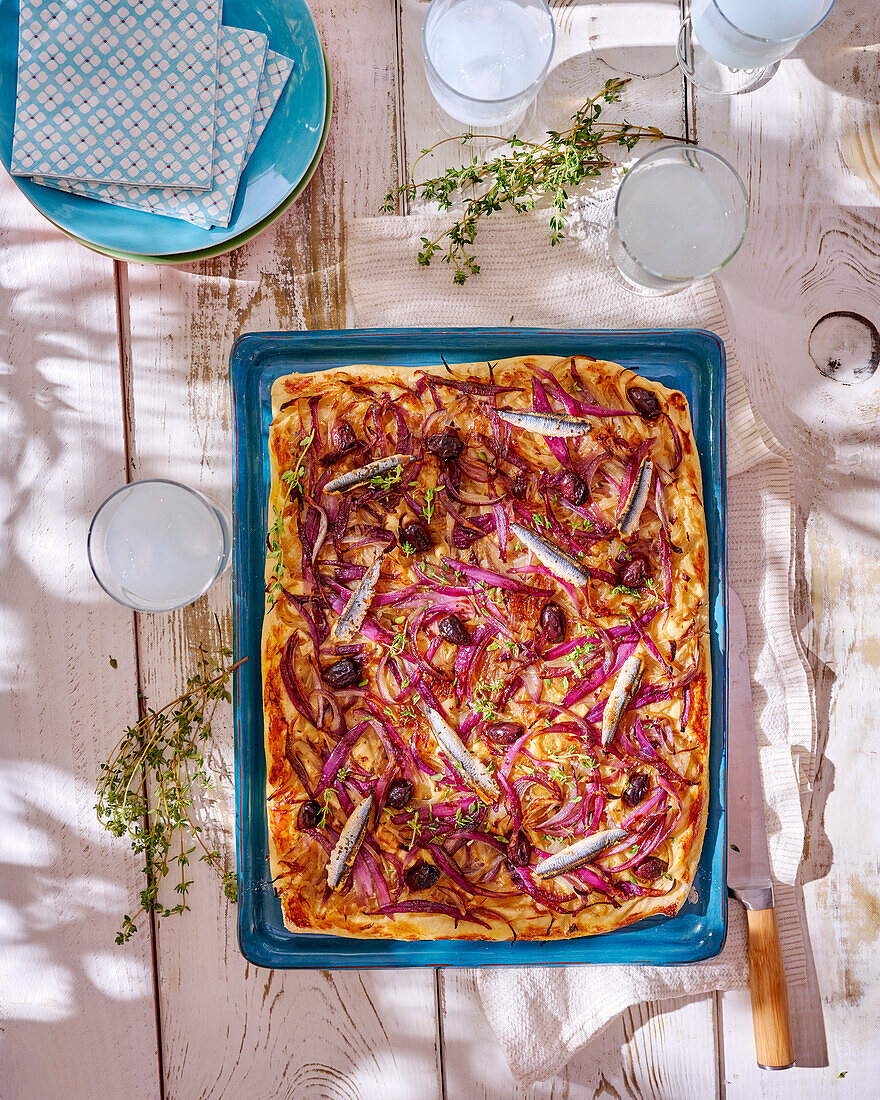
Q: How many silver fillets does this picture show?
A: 9